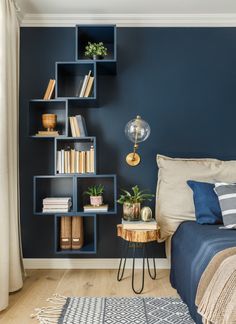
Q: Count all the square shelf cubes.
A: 7